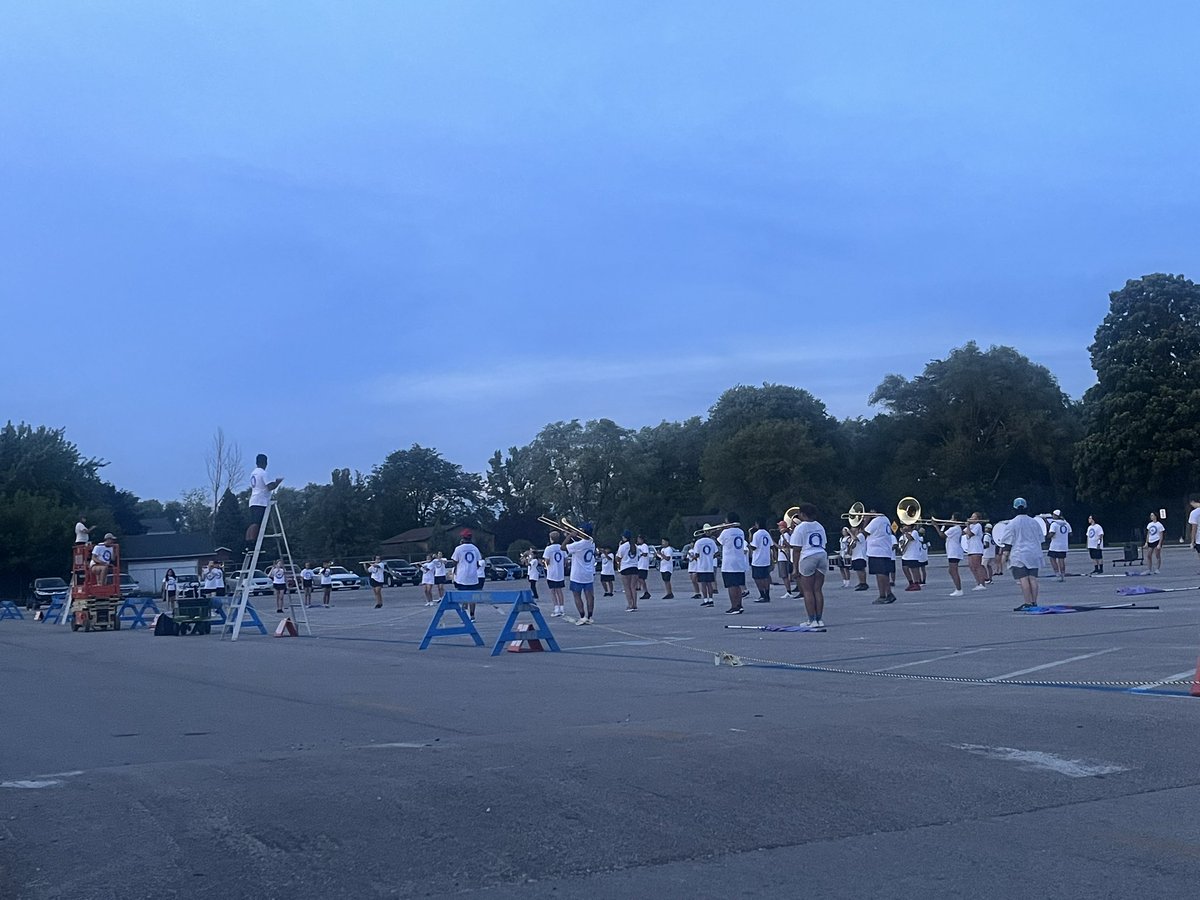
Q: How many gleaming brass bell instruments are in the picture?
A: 3